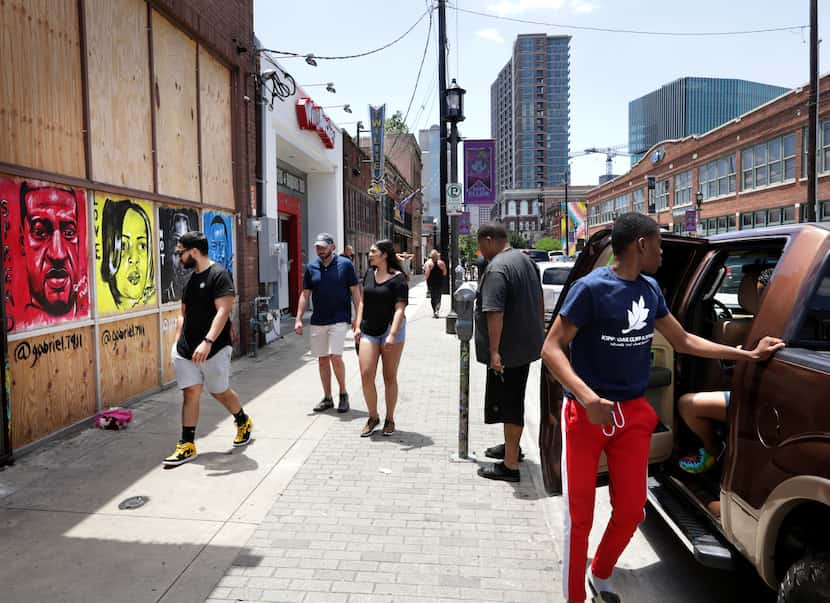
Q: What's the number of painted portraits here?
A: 4